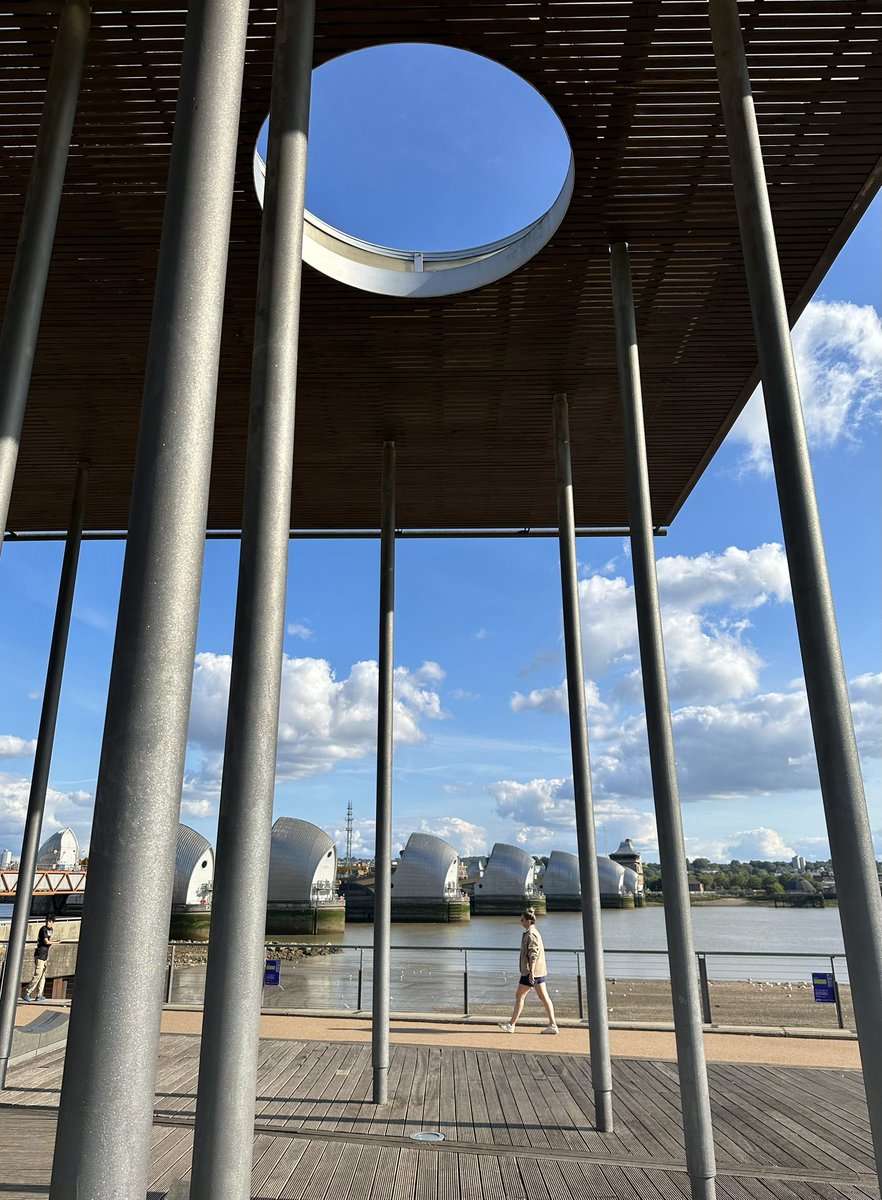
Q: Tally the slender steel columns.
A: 8